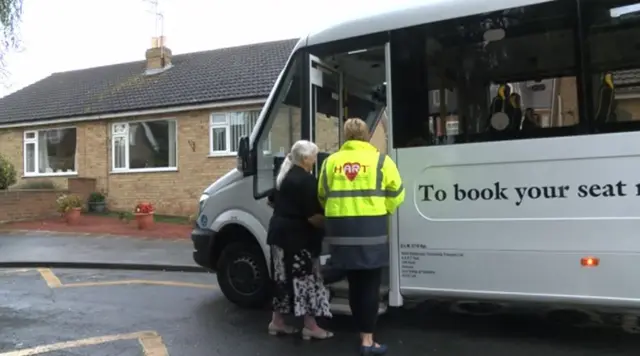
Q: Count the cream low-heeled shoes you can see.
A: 2